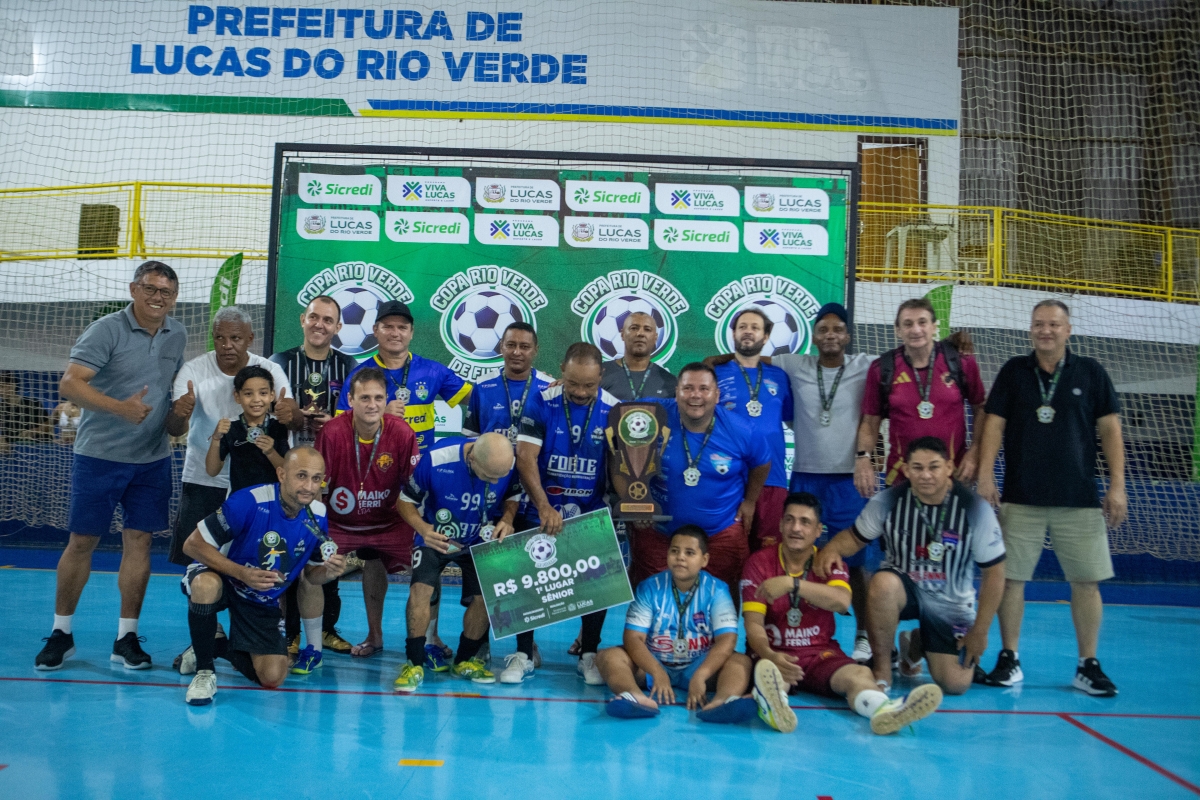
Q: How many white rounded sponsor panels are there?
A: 12